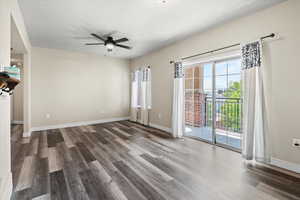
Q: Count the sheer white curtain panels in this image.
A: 4